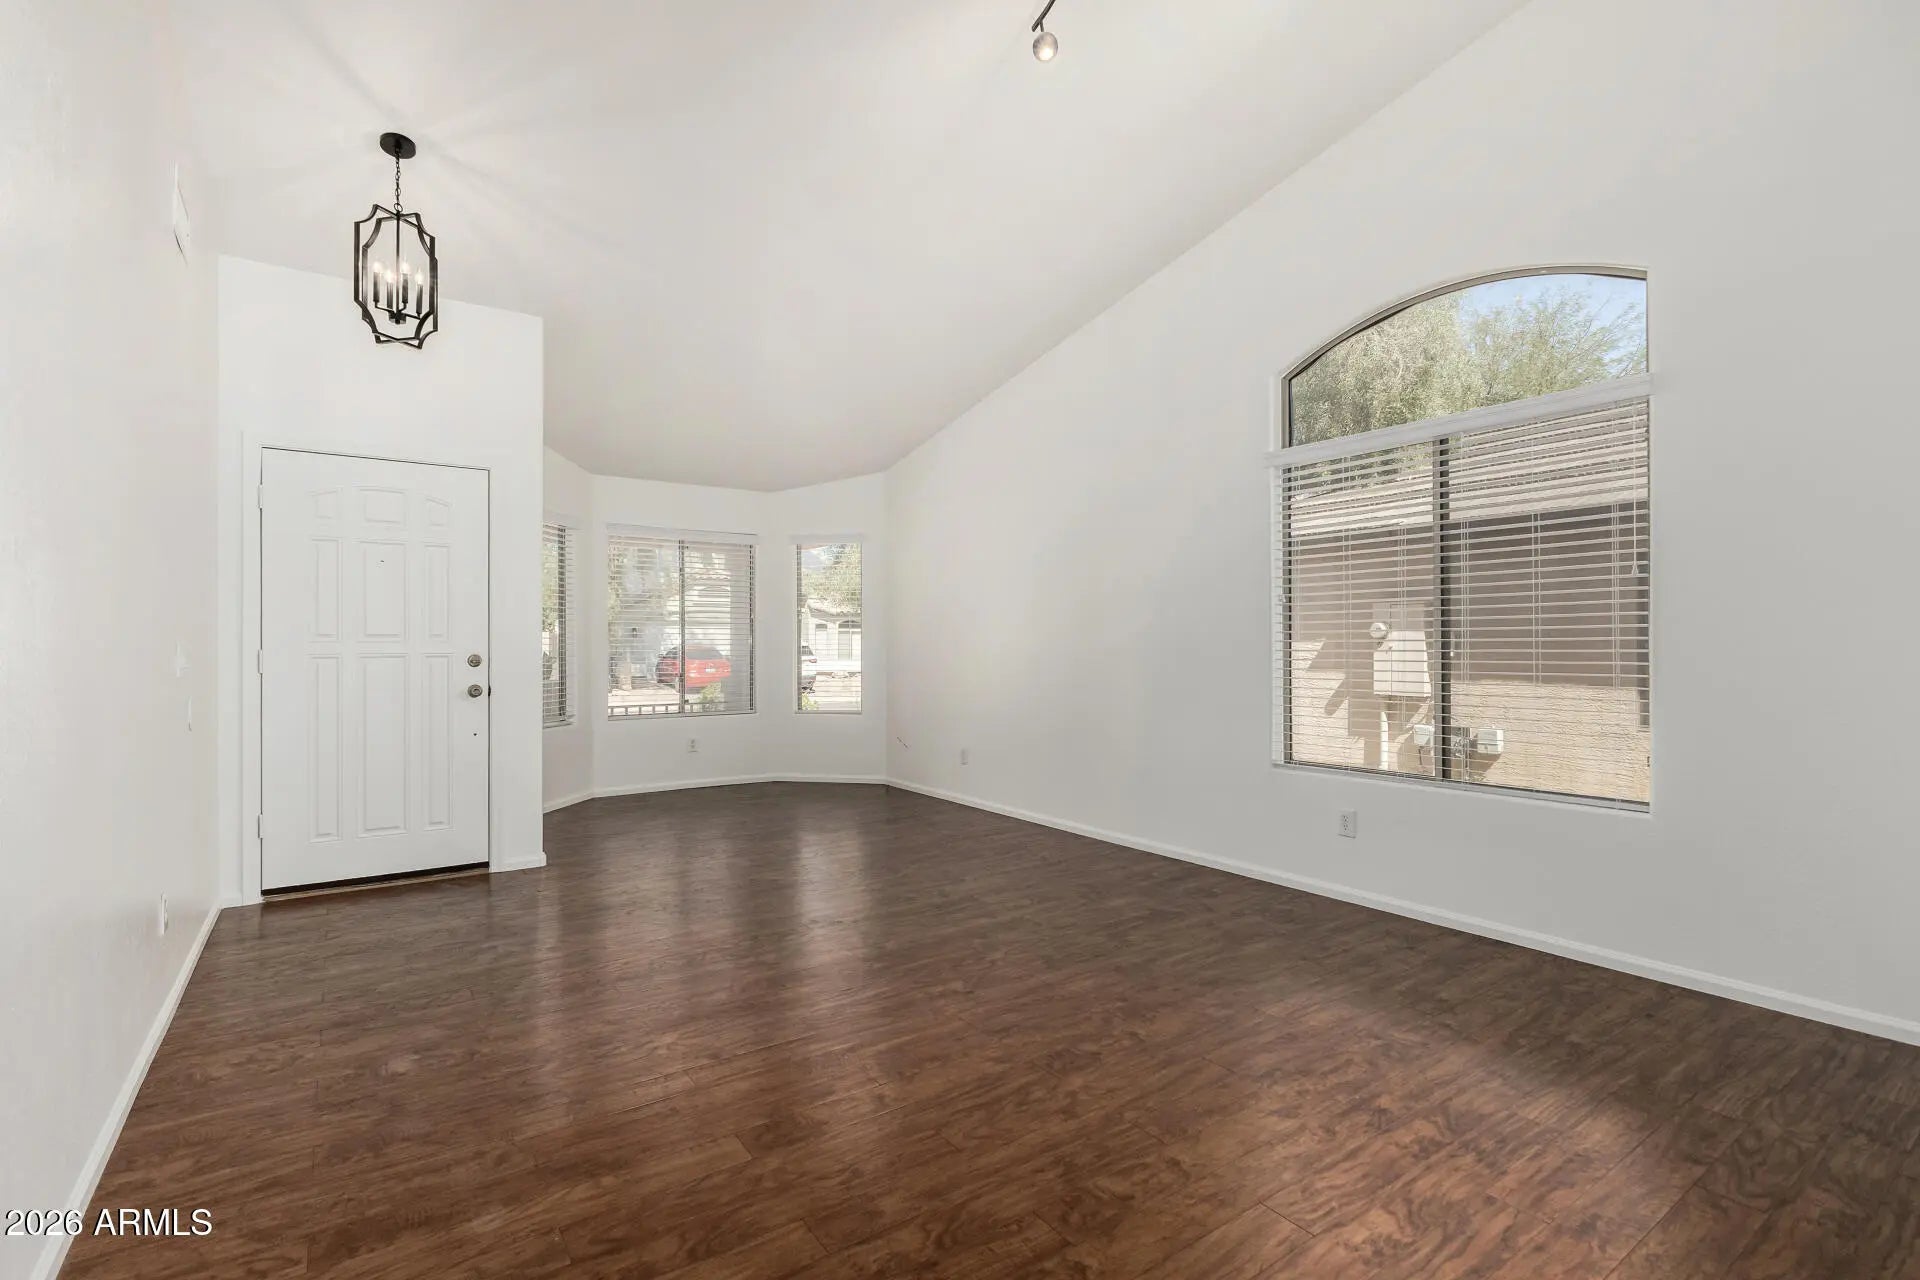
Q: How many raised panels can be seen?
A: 9